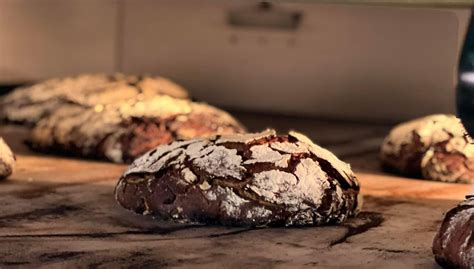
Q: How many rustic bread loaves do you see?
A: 6